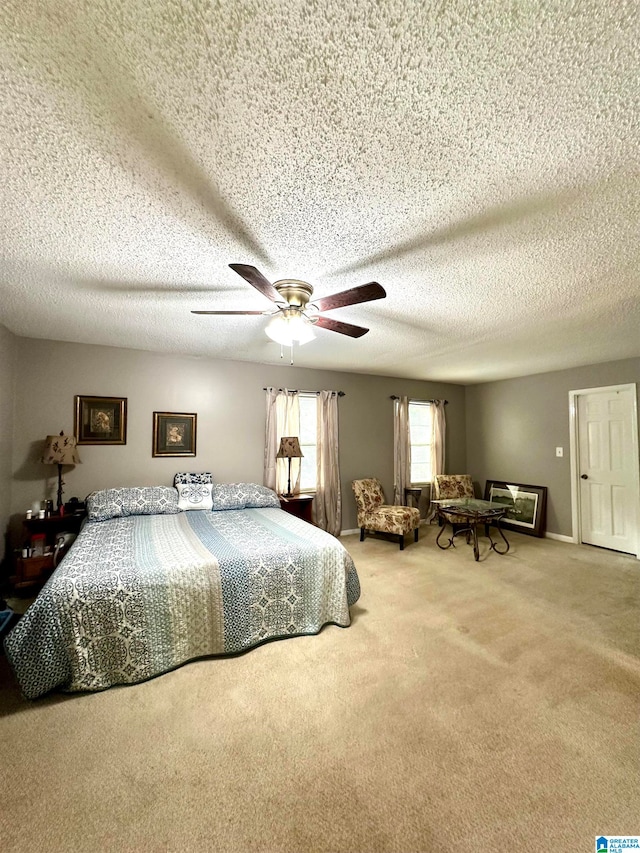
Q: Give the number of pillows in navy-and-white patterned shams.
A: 2